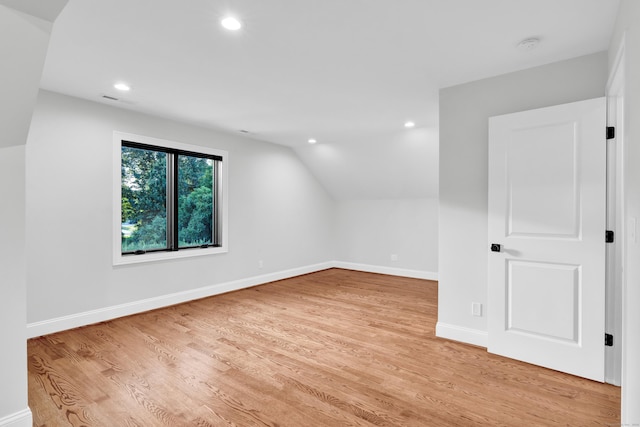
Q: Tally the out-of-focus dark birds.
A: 0